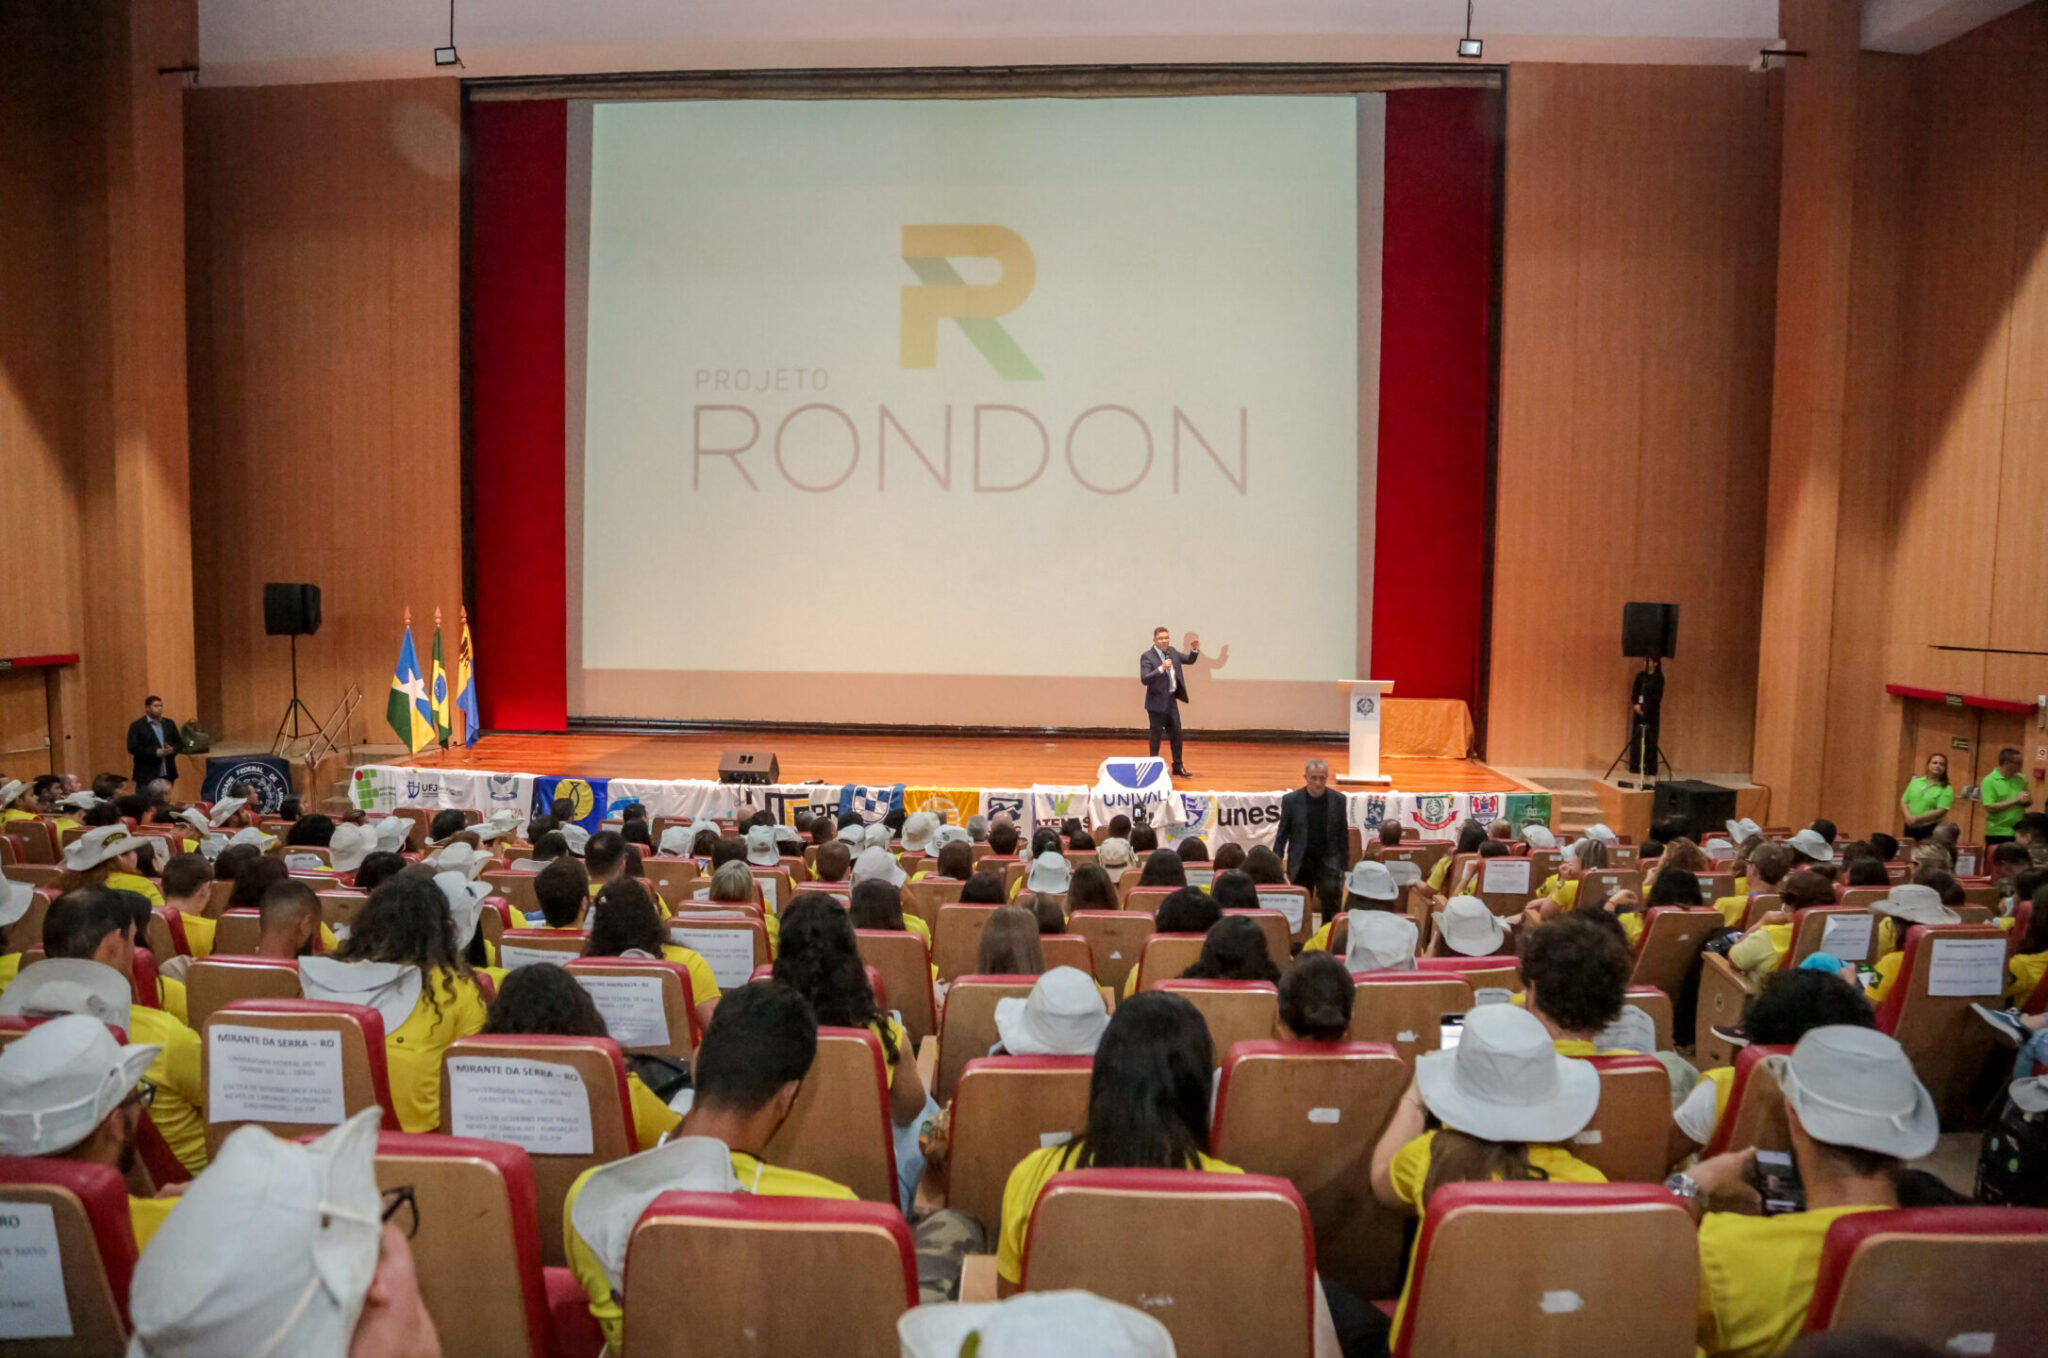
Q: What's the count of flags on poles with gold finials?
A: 3